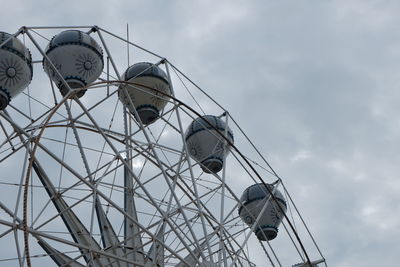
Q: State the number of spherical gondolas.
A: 5